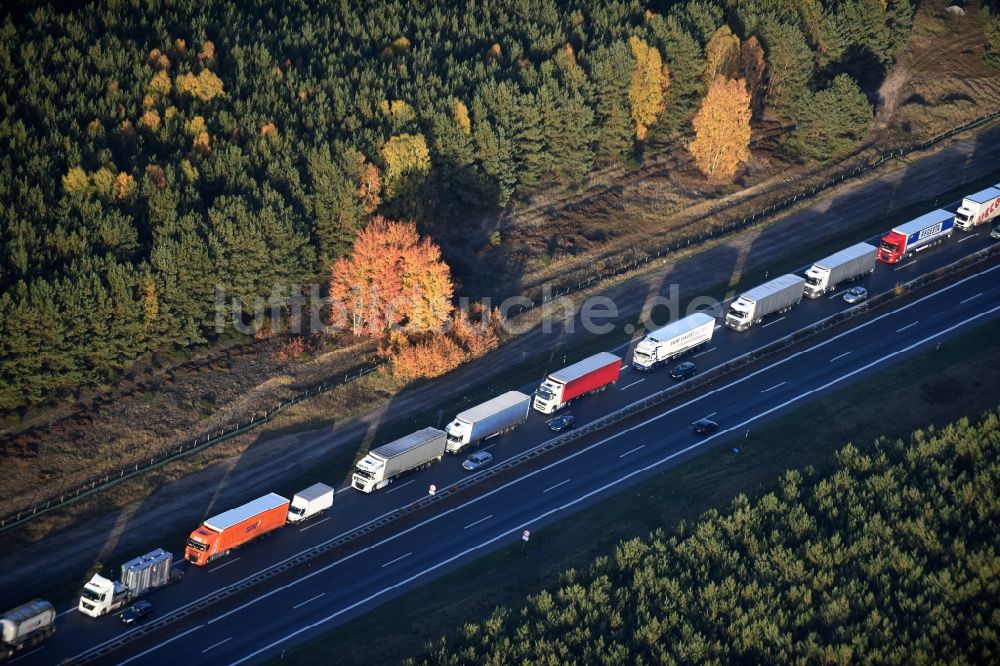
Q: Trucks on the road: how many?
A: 12